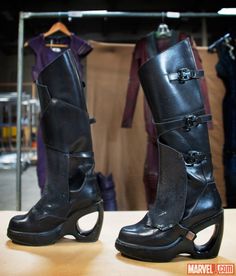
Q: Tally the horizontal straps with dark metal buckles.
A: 3